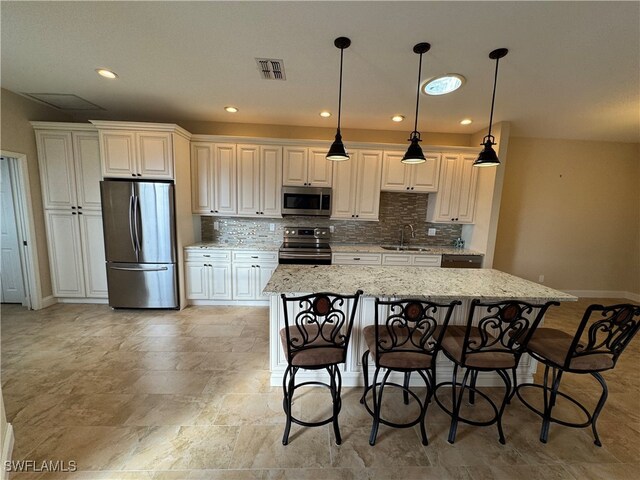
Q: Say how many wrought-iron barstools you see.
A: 4